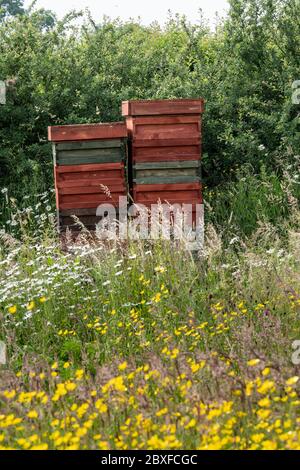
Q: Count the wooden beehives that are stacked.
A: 2